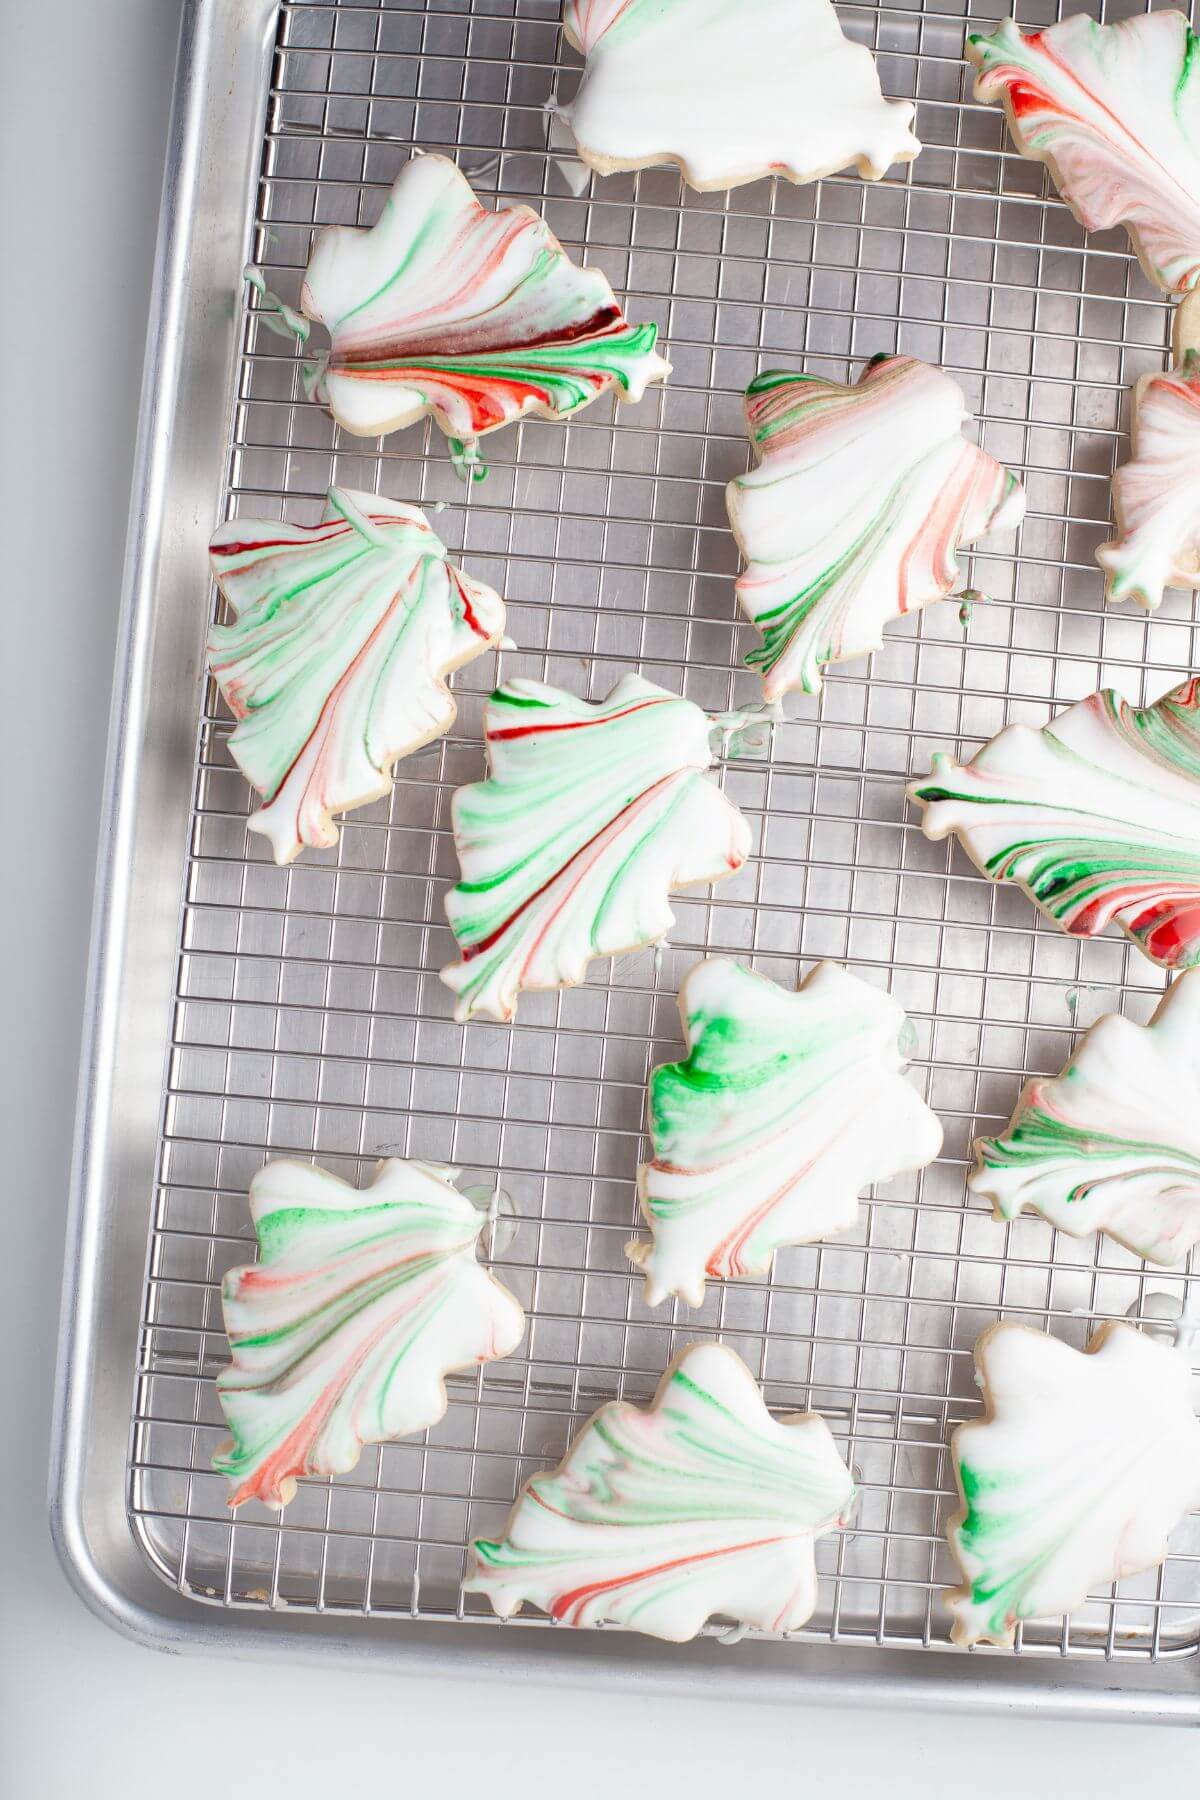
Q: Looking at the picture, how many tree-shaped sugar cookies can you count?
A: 13